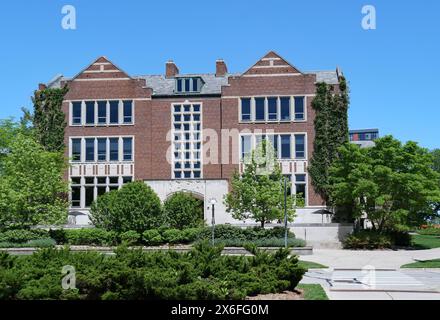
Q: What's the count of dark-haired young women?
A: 0